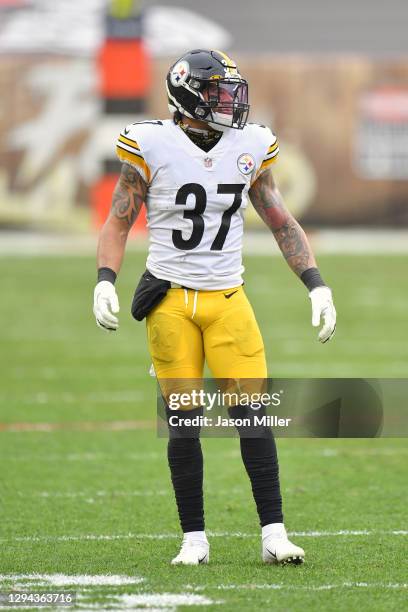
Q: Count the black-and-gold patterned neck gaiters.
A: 1